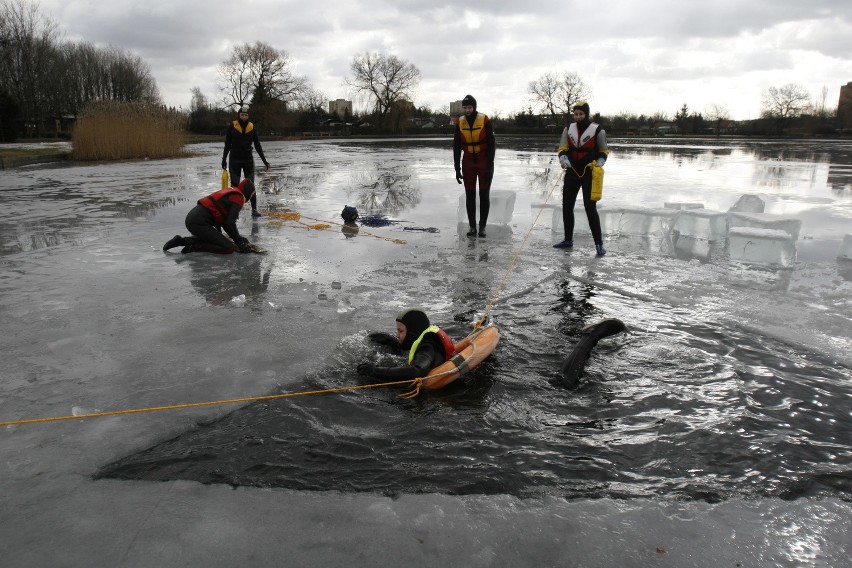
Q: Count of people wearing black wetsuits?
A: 5